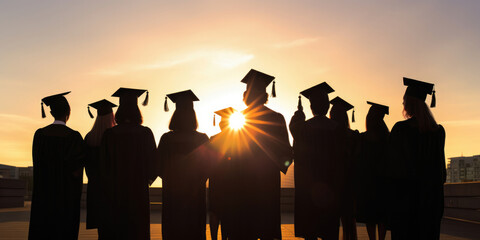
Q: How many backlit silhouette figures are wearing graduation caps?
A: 10